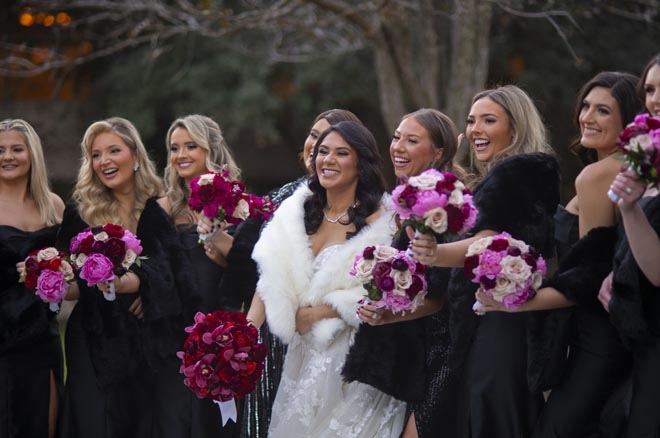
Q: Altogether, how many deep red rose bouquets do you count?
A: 1